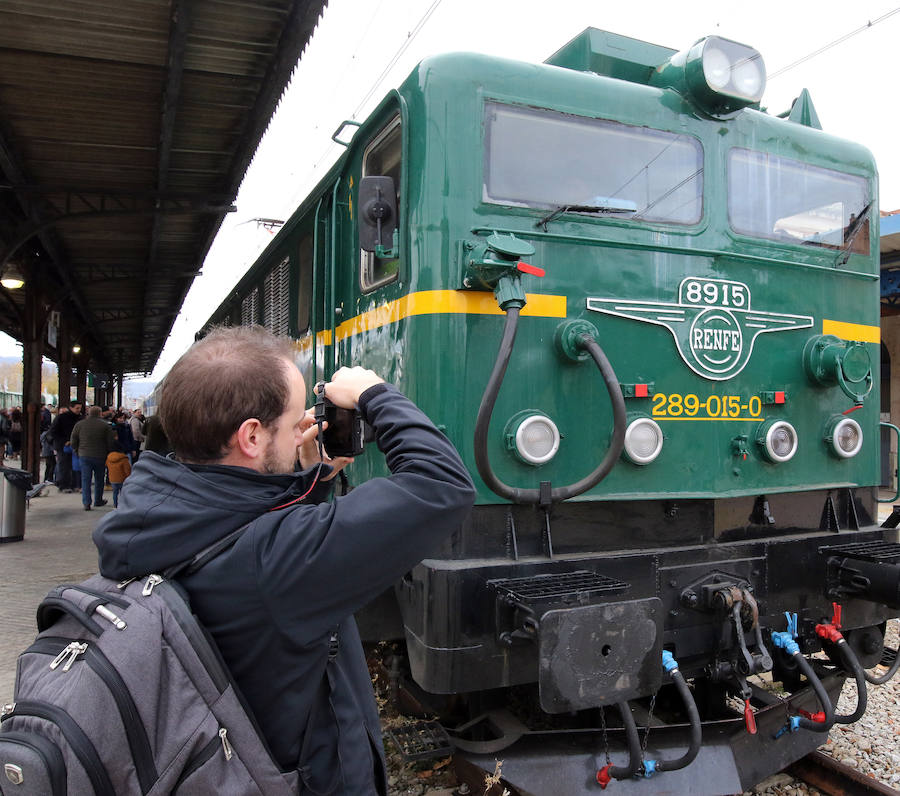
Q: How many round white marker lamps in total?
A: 4